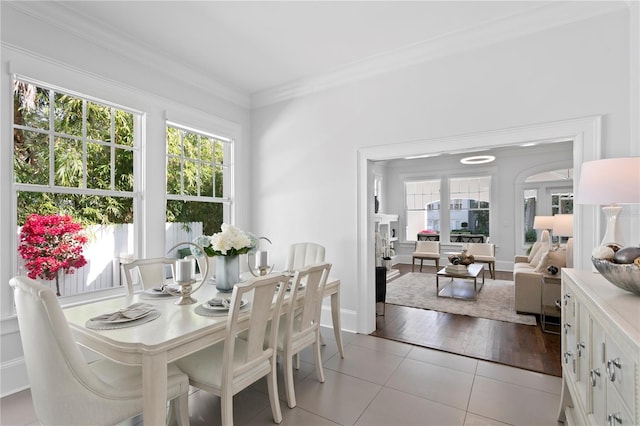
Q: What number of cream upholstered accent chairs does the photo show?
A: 2